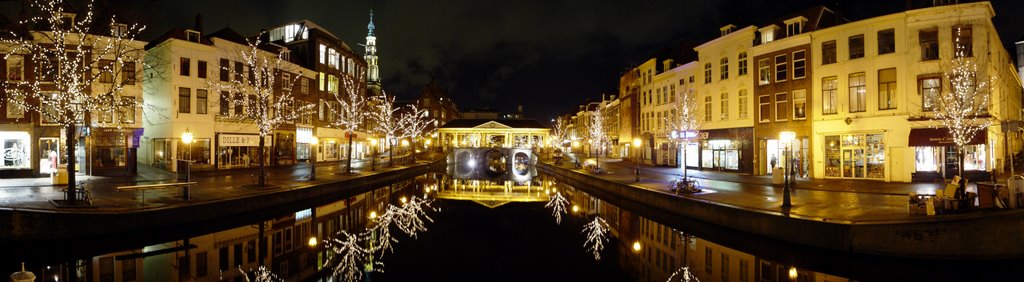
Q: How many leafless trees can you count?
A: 9